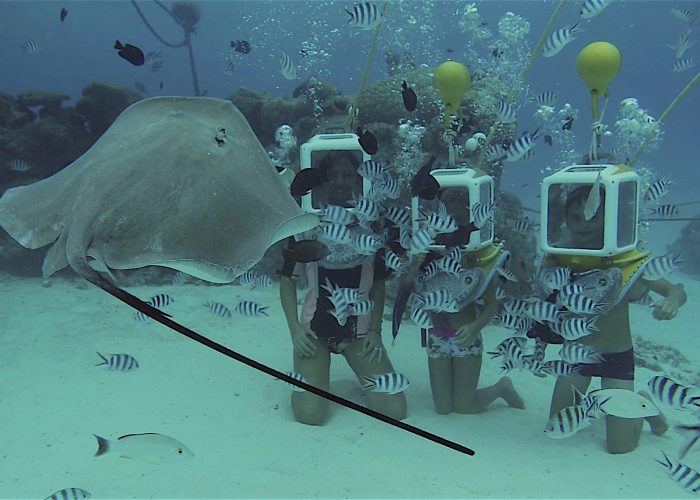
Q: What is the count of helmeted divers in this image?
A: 3